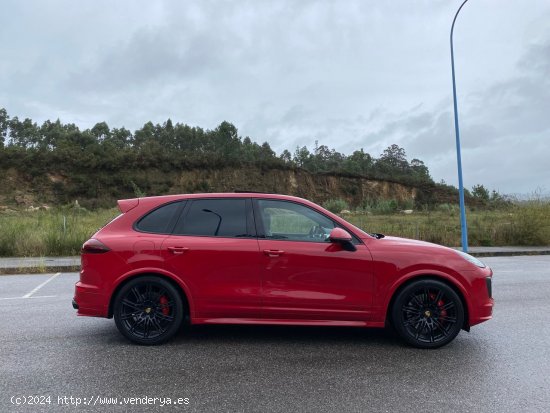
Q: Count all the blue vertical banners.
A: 0